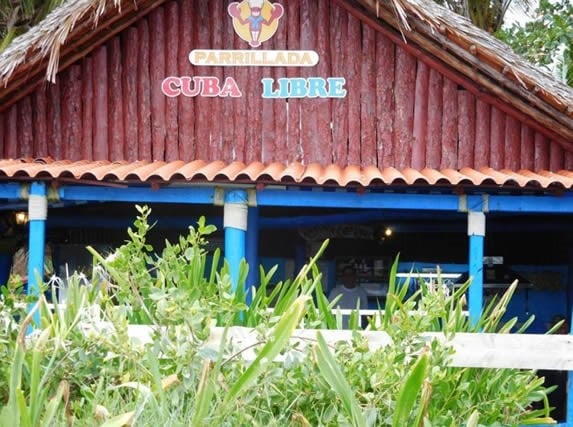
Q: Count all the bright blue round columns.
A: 3